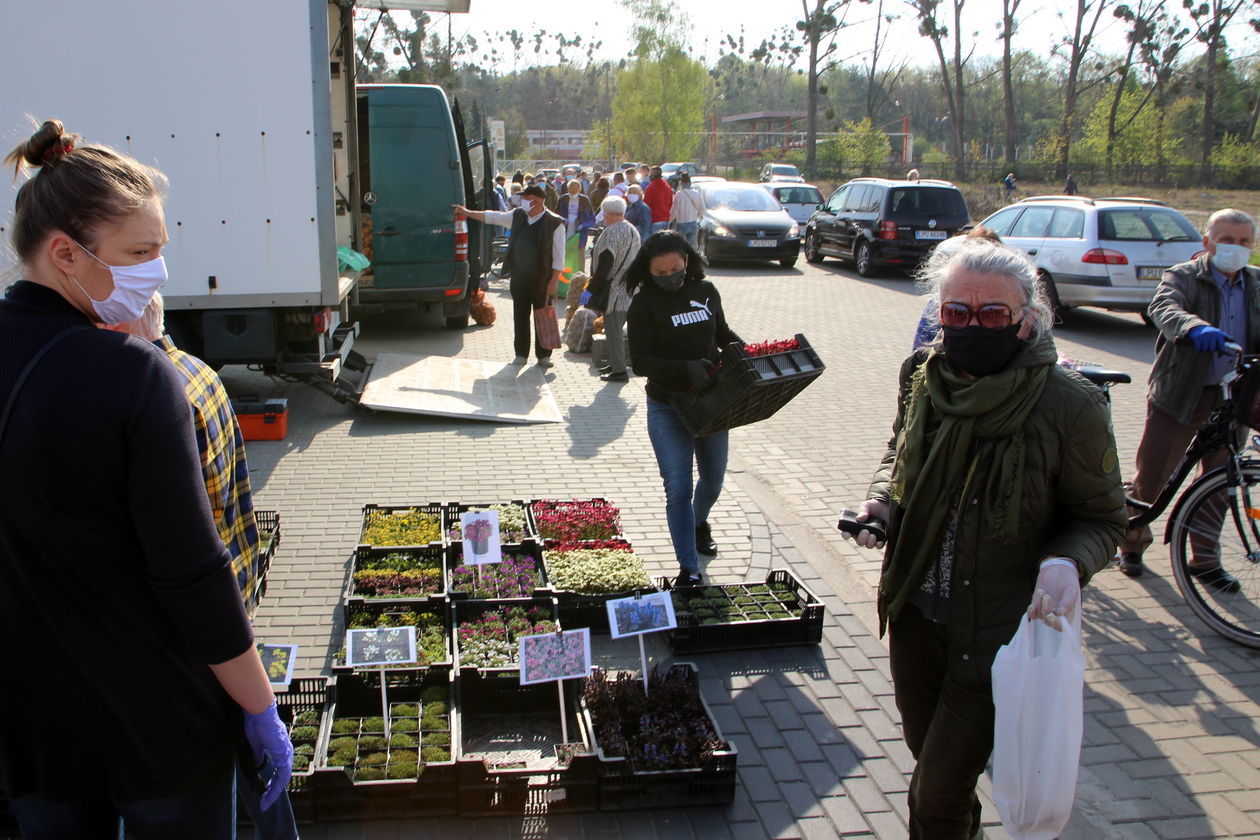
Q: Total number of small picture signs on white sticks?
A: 5